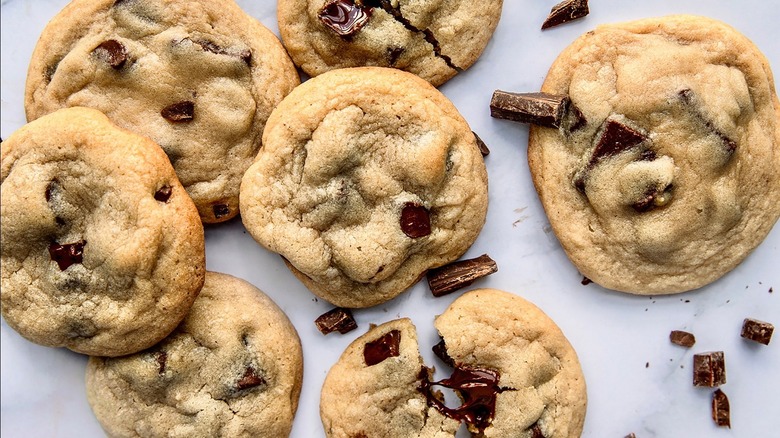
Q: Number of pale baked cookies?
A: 7